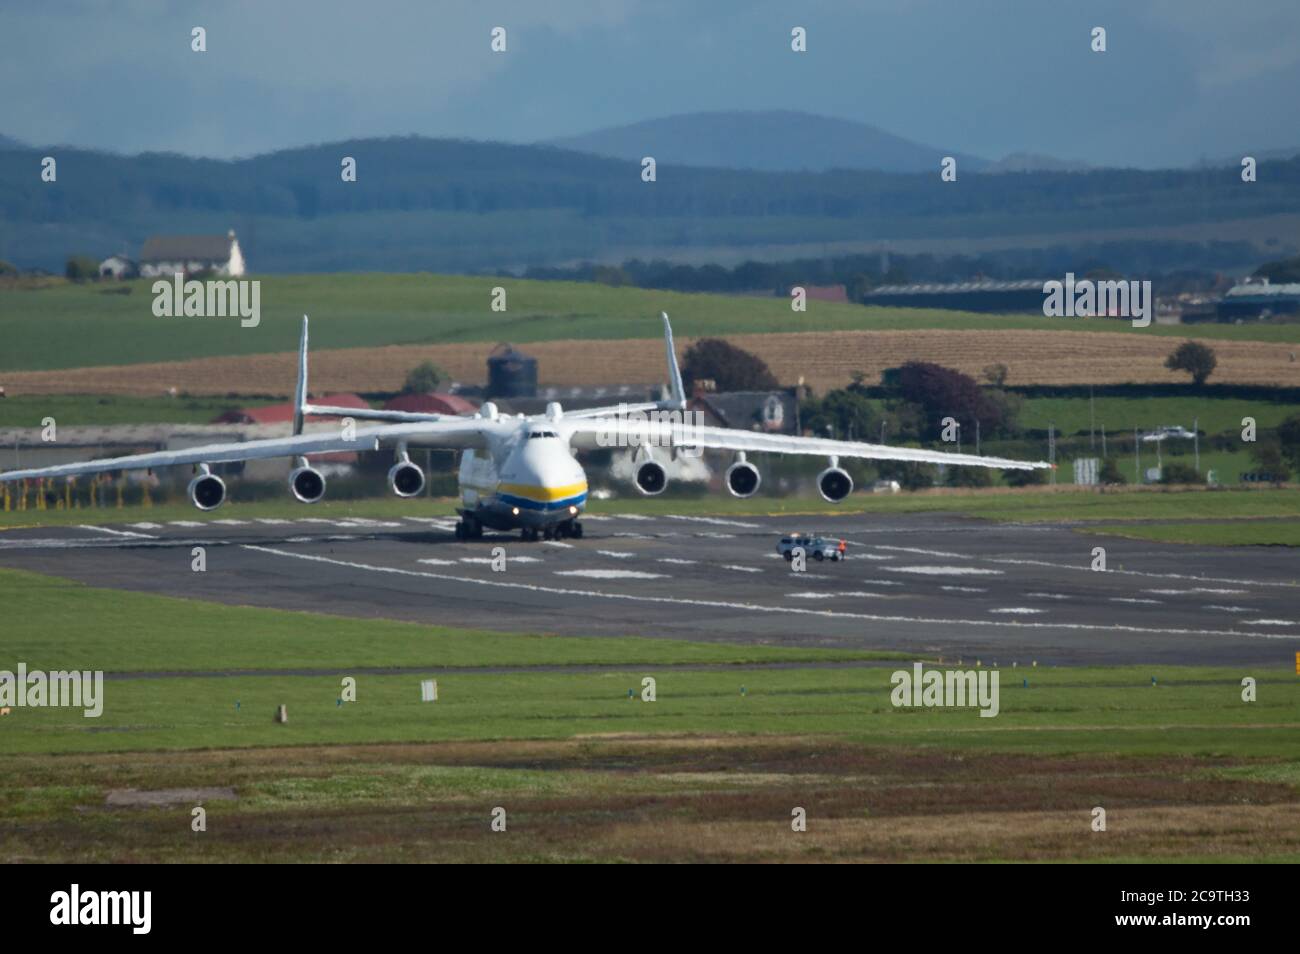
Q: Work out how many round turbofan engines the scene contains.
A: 6